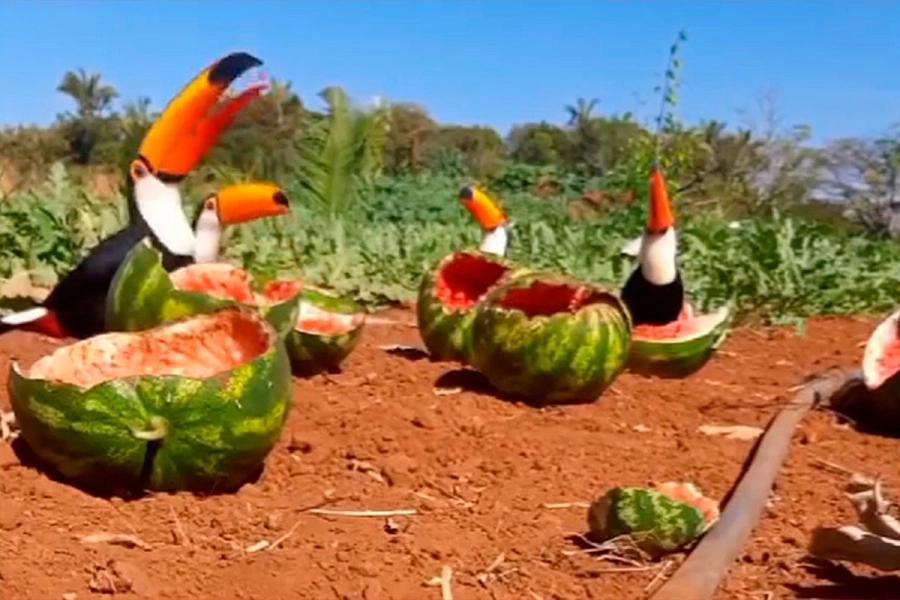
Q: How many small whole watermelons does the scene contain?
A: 0